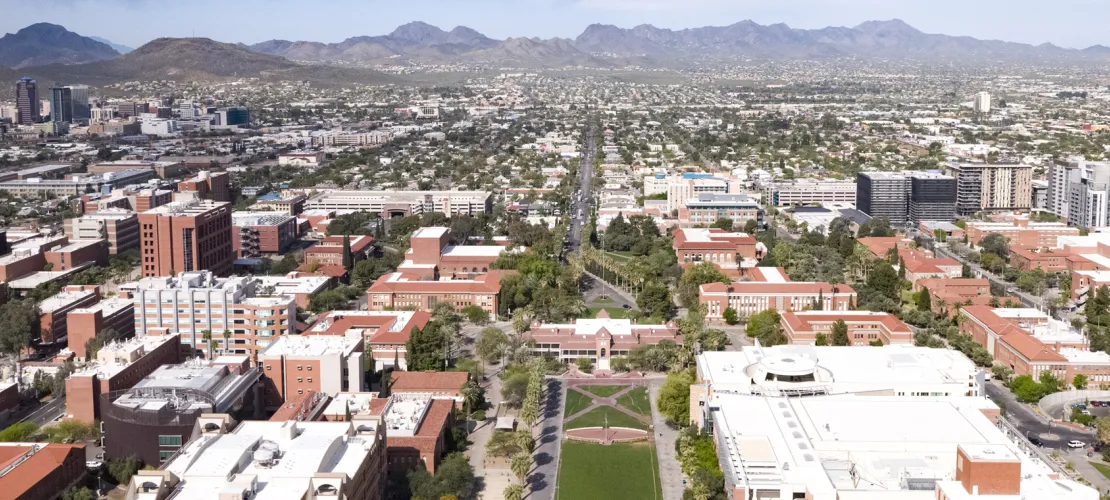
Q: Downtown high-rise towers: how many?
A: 3